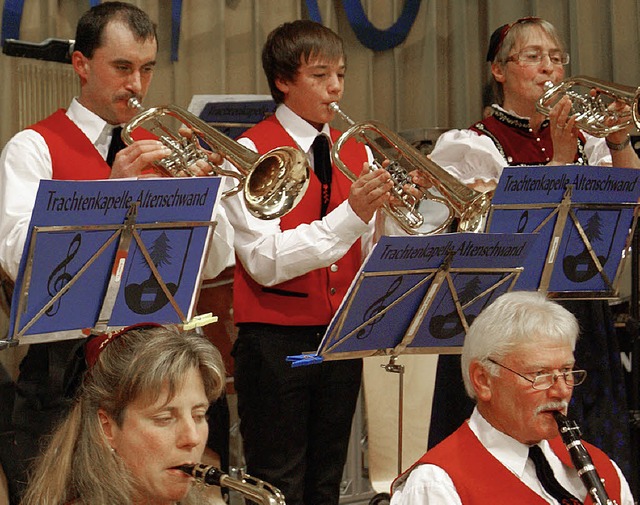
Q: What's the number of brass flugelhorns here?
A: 3